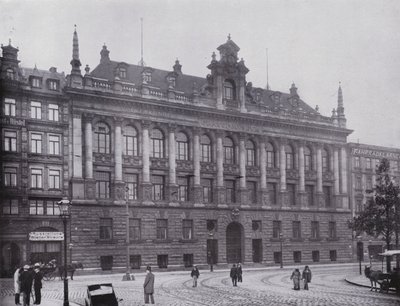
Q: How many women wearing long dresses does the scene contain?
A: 2